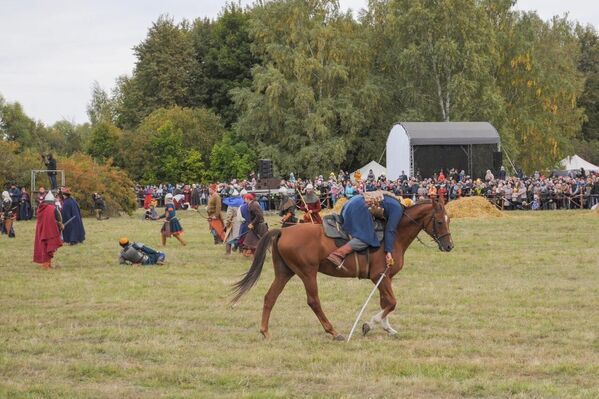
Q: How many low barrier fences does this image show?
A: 1